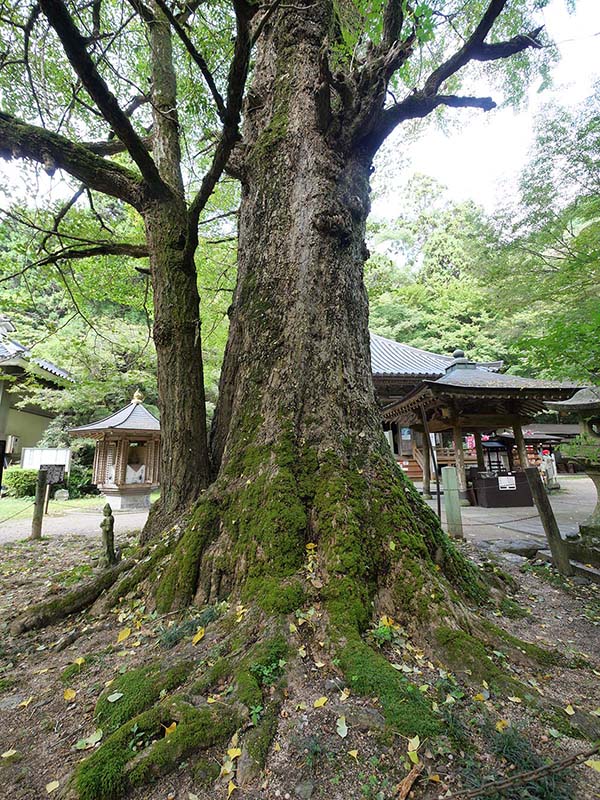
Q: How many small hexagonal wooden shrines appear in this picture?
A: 1